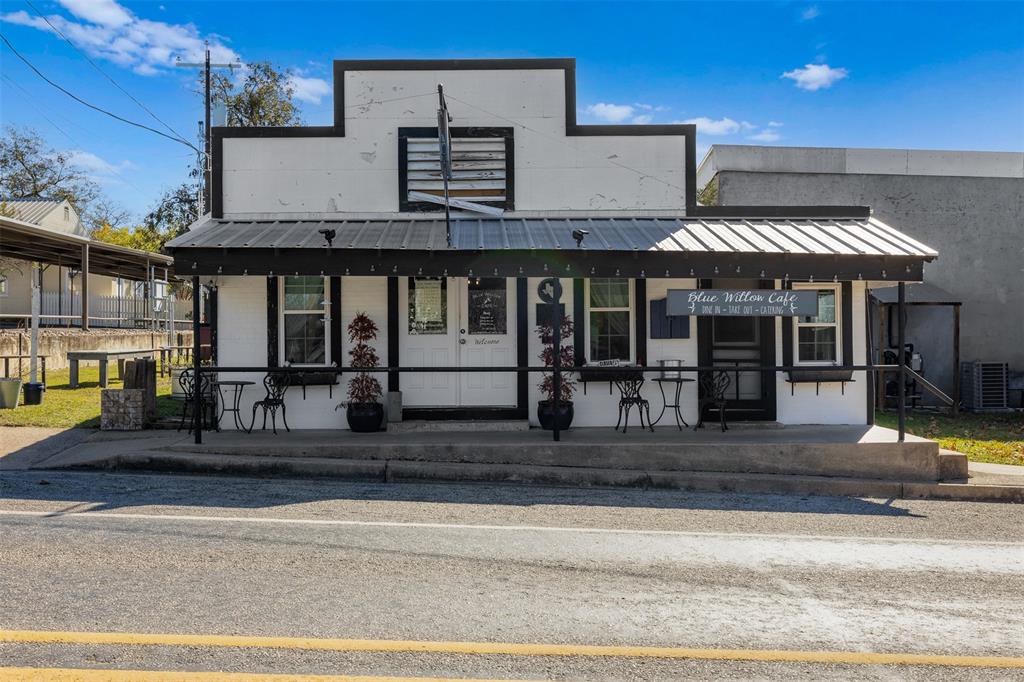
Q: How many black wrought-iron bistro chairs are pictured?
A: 4